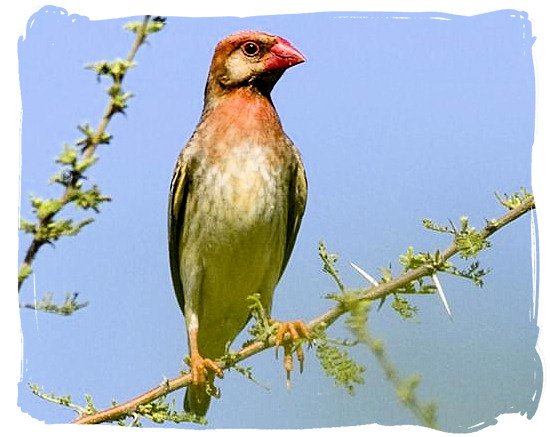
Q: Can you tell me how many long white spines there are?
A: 2